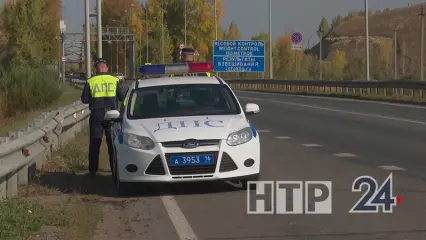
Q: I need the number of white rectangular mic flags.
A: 0